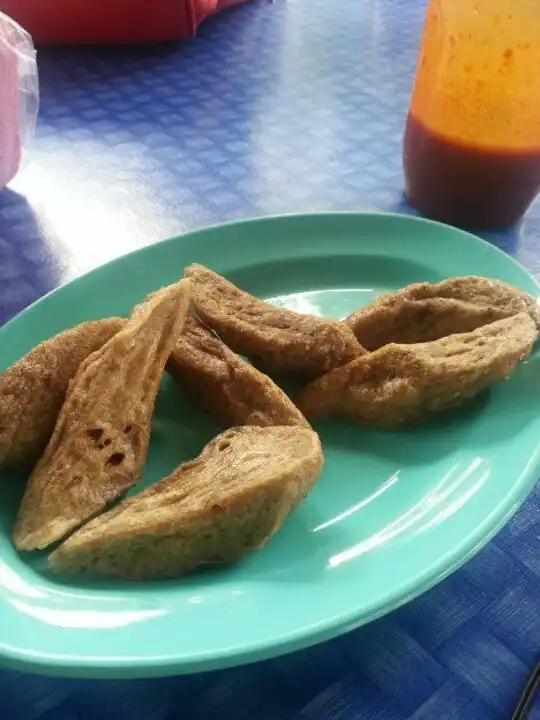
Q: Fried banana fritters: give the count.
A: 7